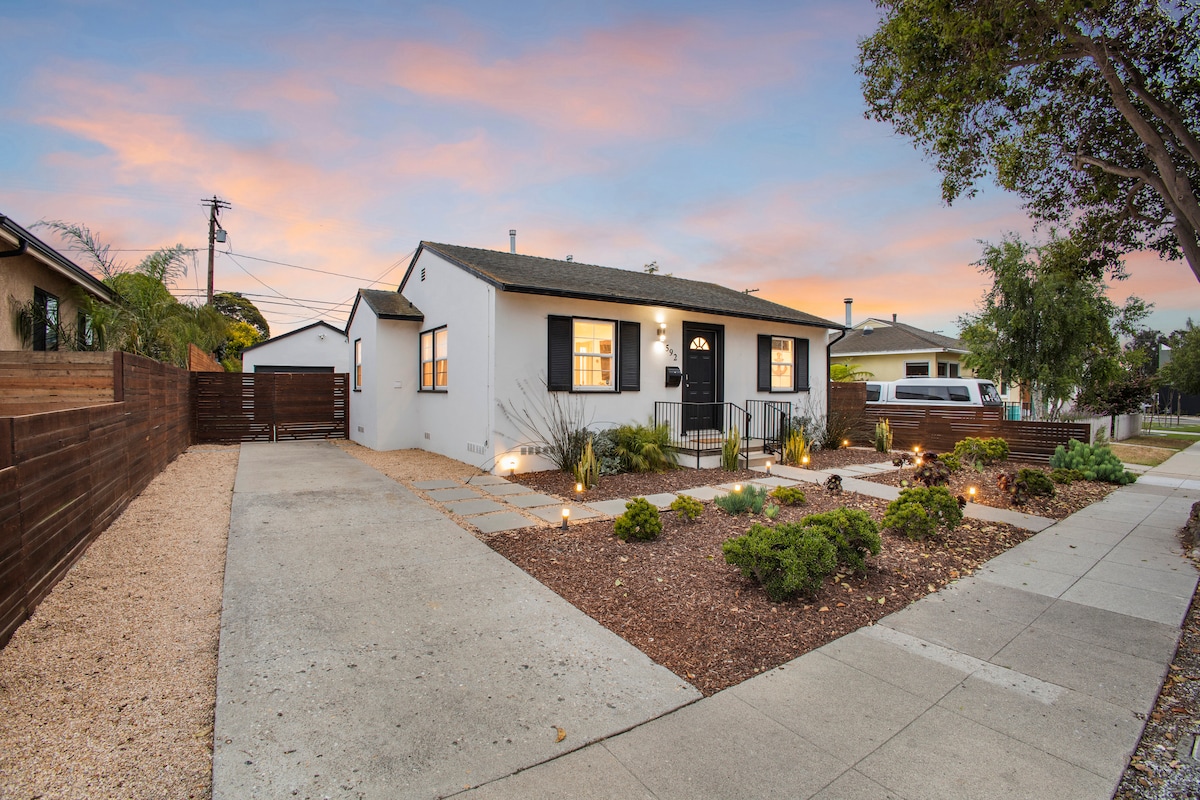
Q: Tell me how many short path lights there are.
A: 10